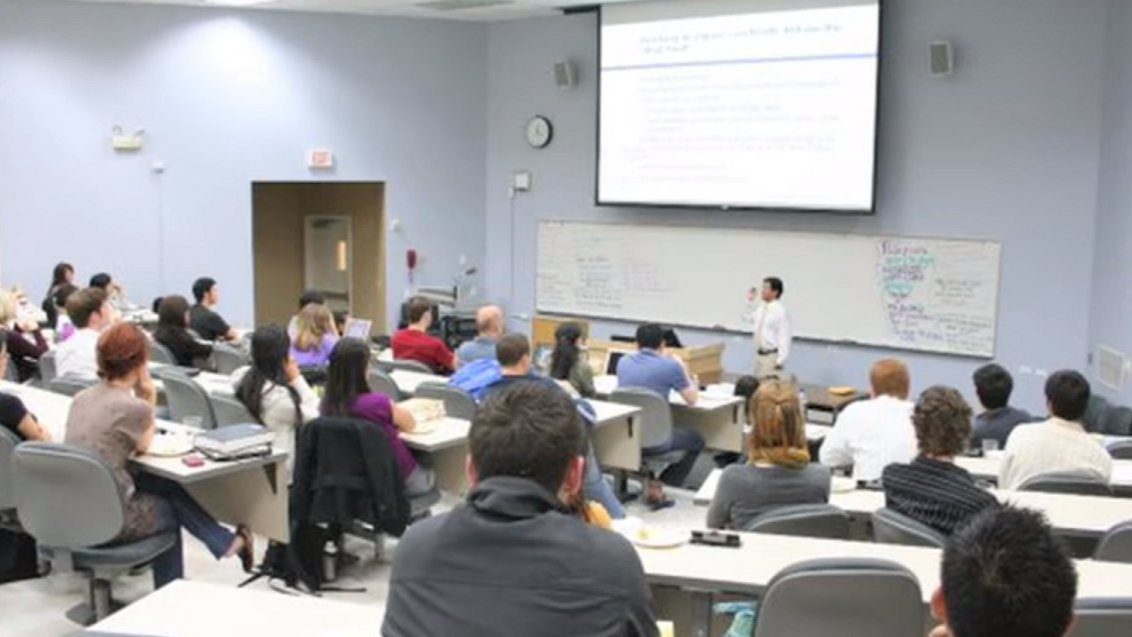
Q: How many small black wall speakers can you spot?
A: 2